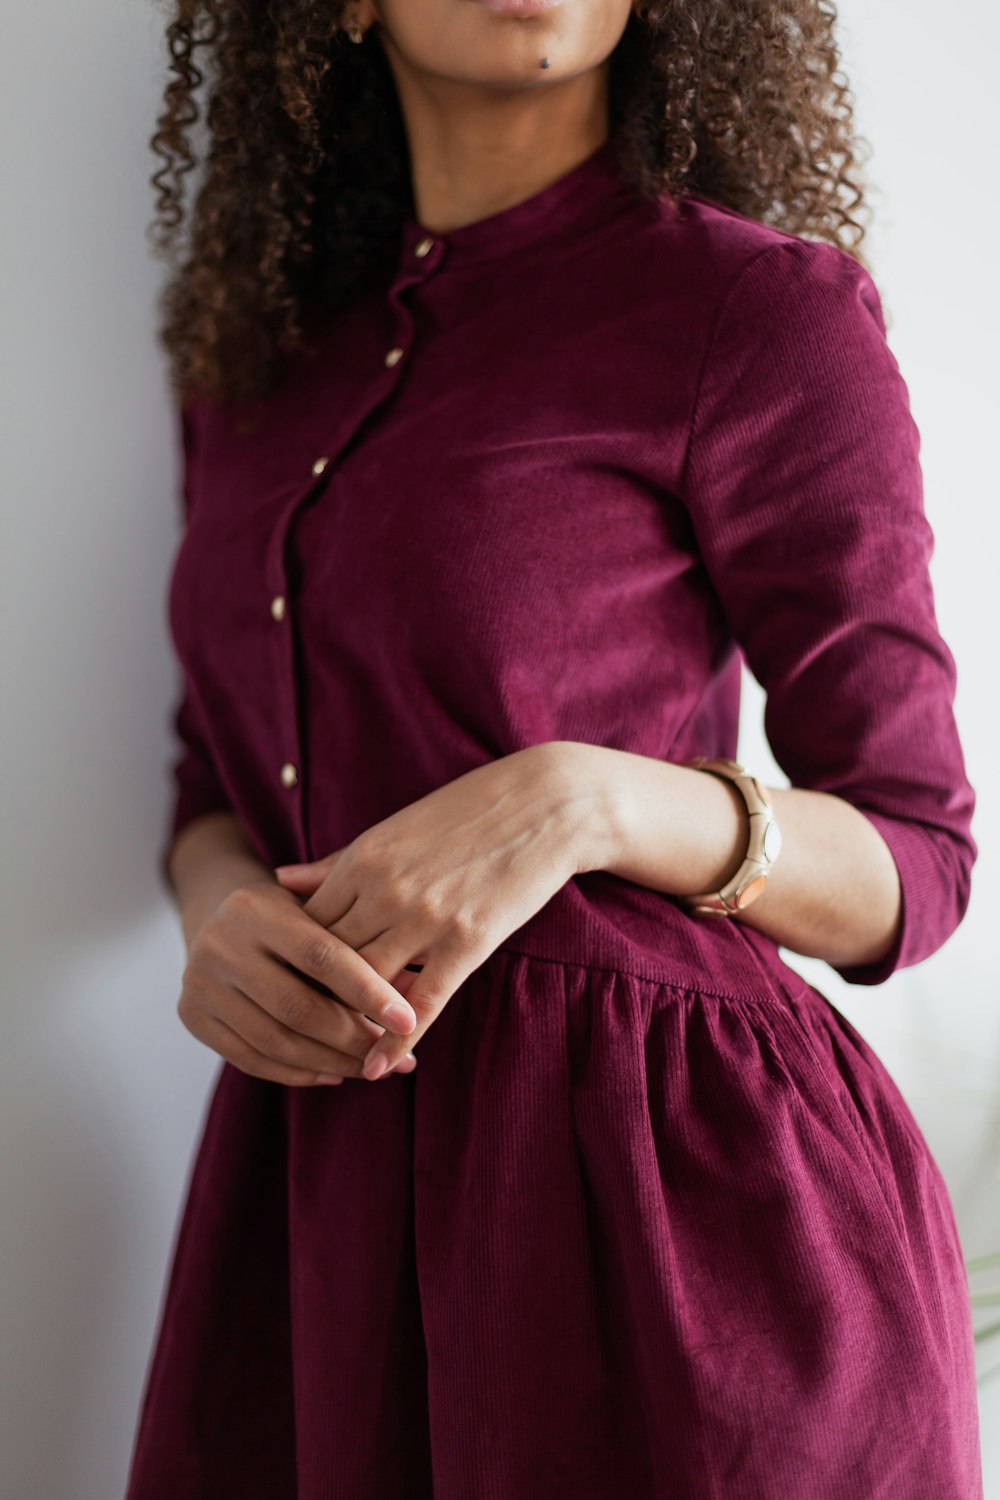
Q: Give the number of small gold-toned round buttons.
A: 5